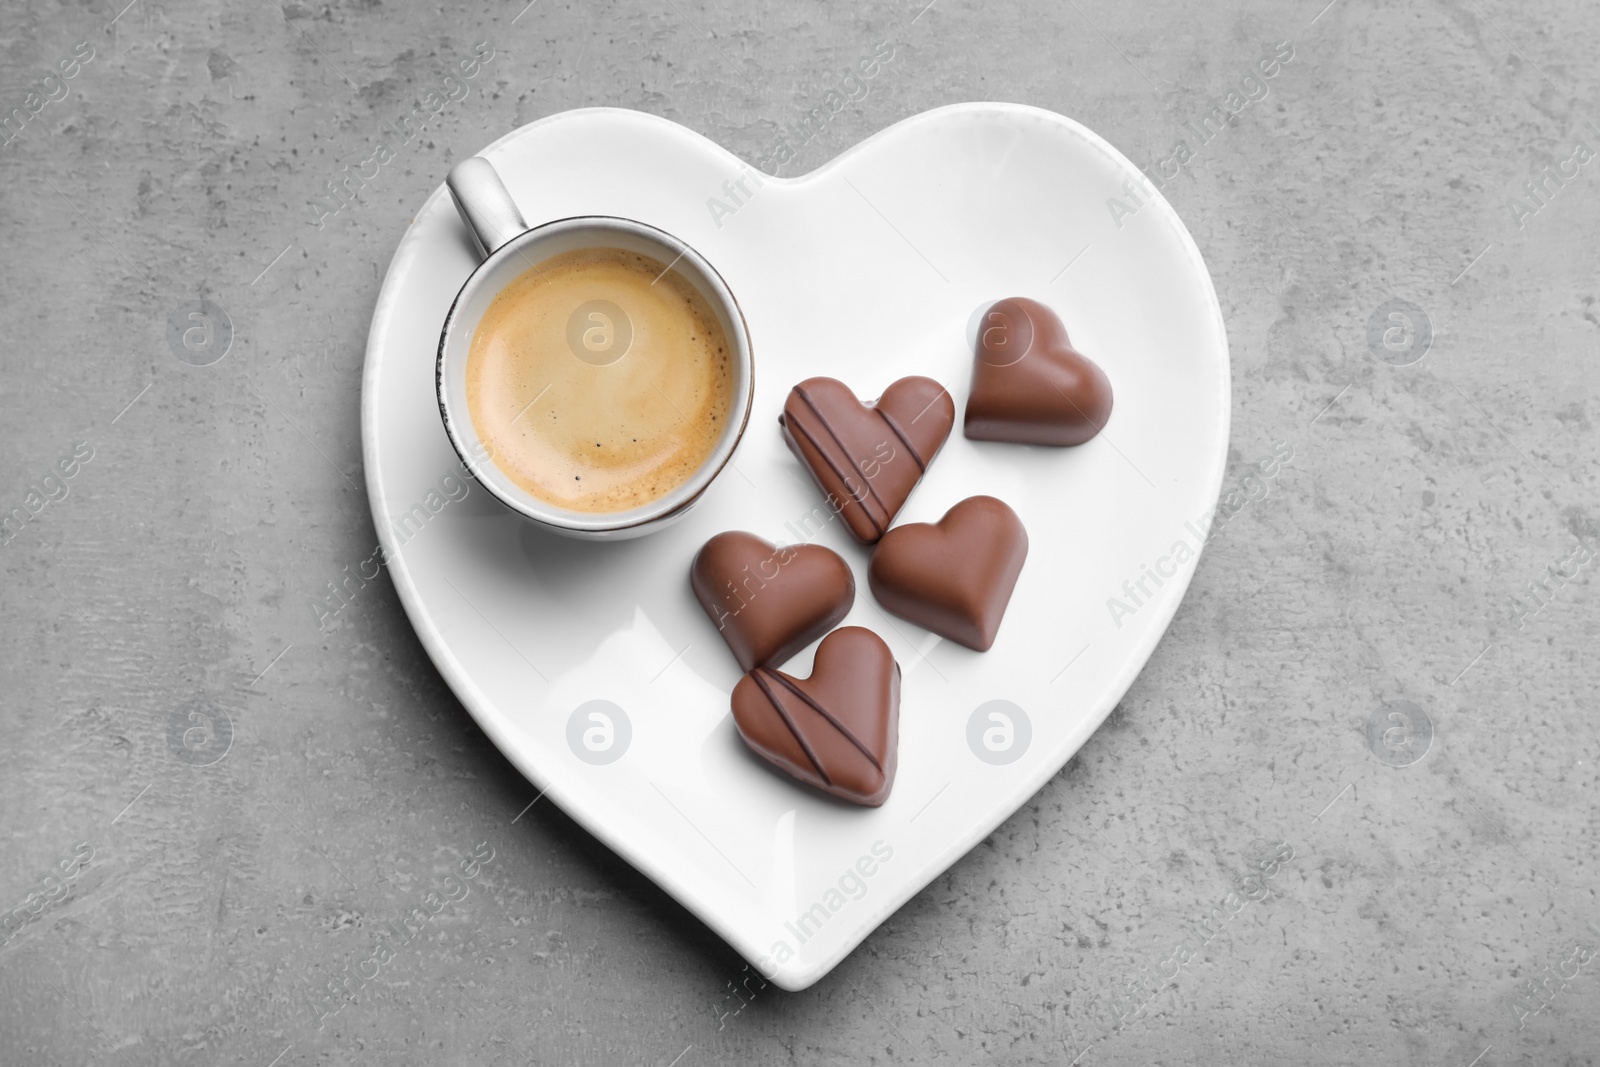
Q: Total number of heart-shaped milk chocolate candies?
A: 5